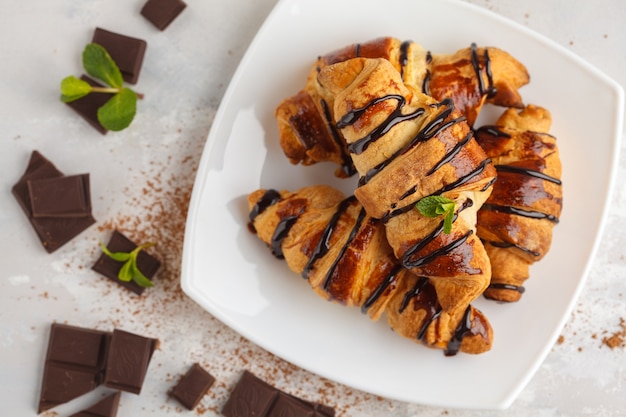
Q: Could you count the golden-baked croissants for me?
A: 4